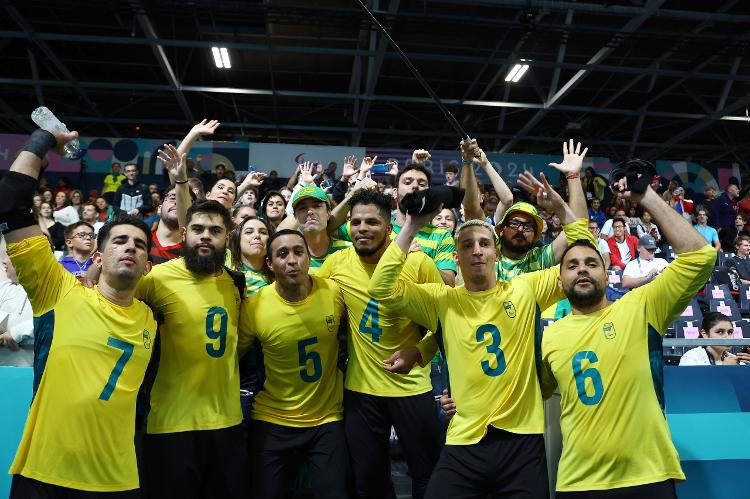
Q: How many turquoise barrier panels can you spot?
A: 2